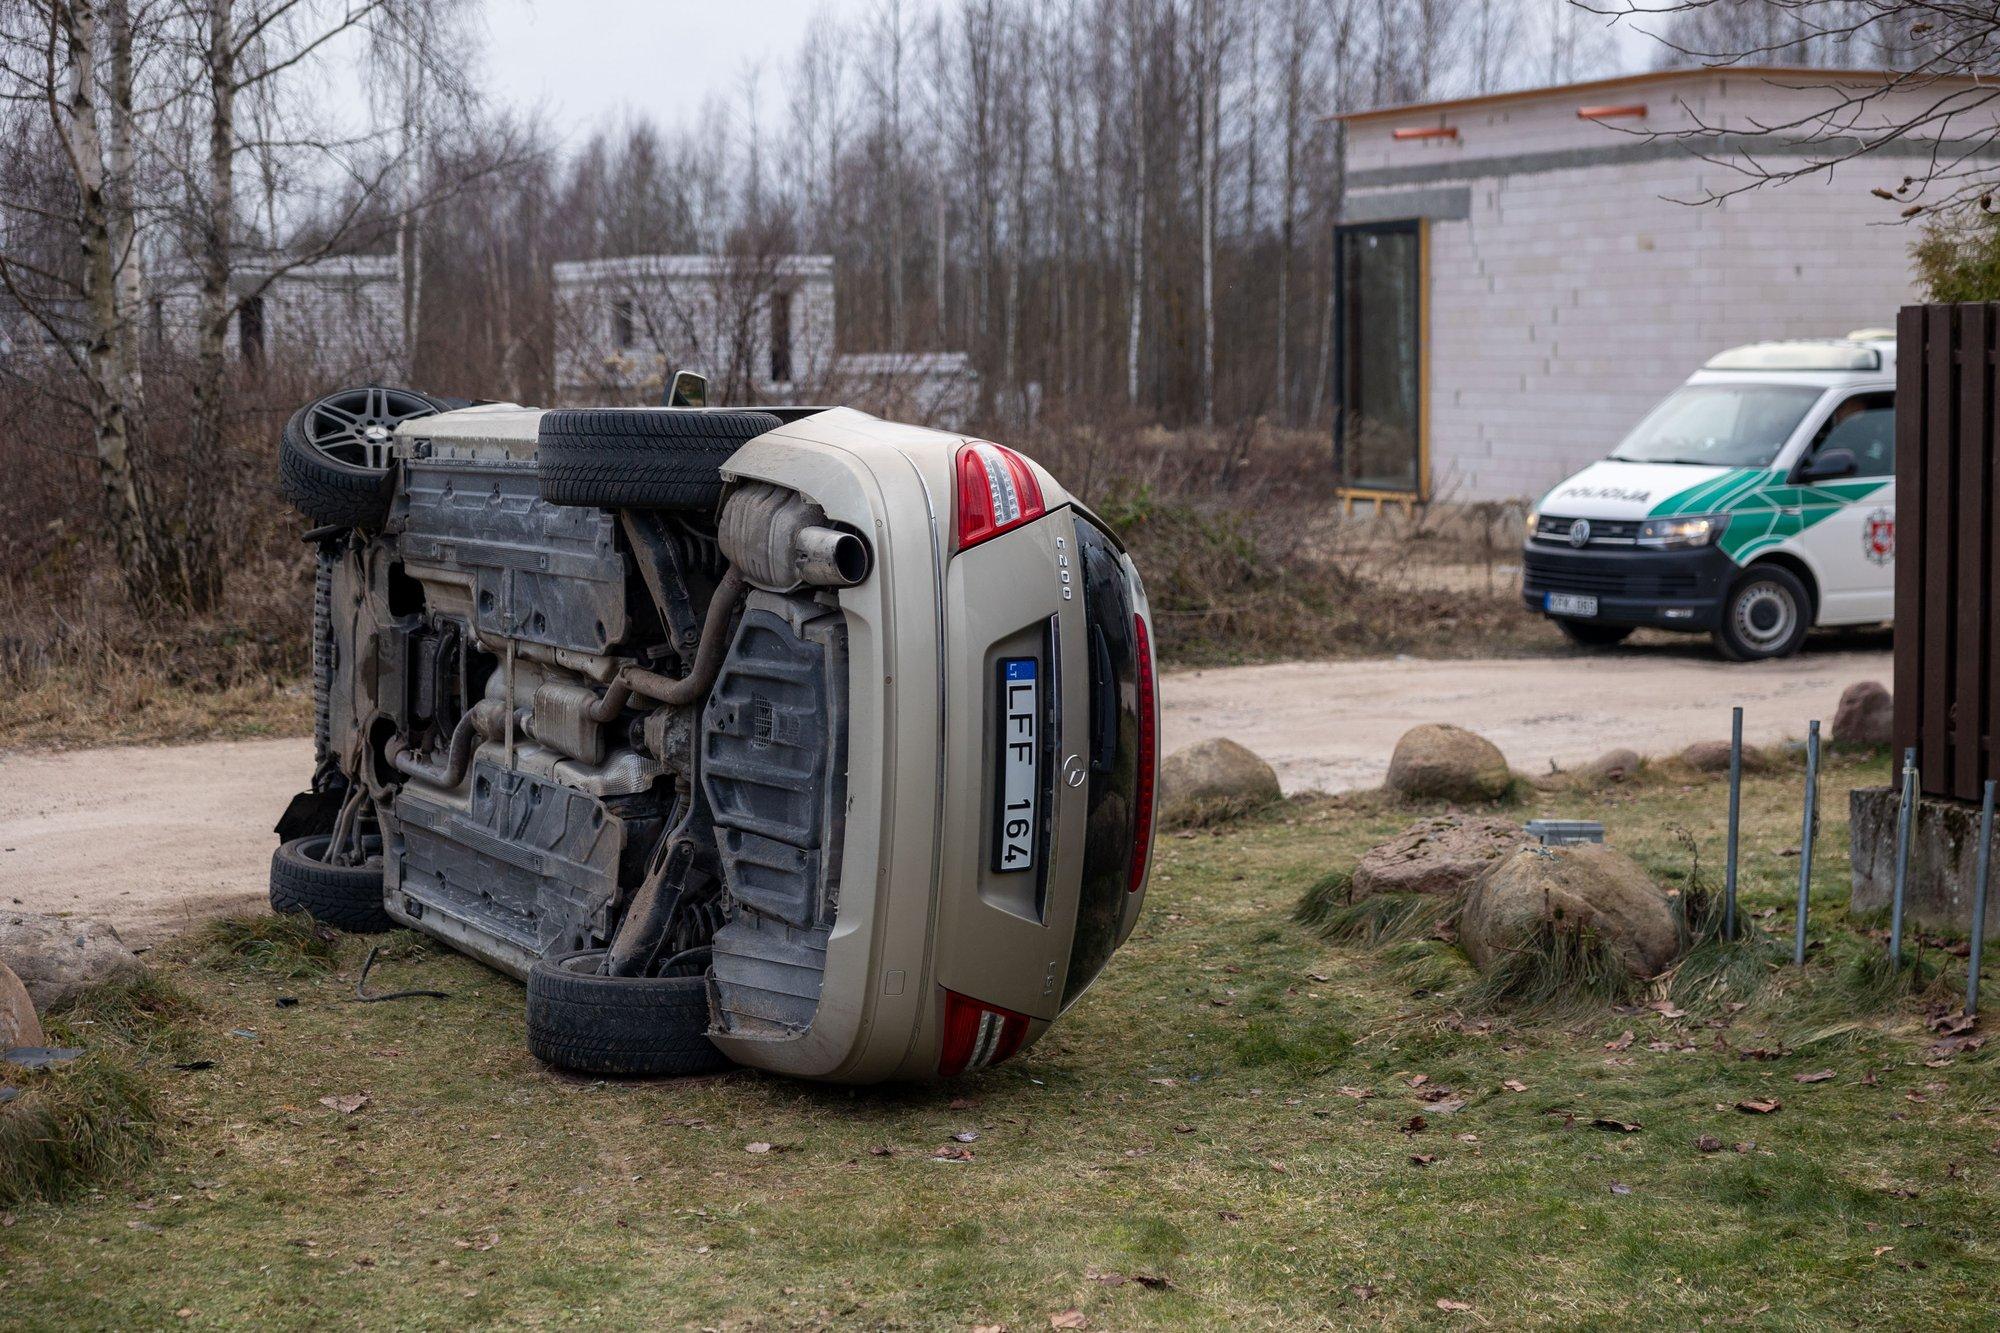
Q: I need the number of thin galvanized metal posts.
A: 4